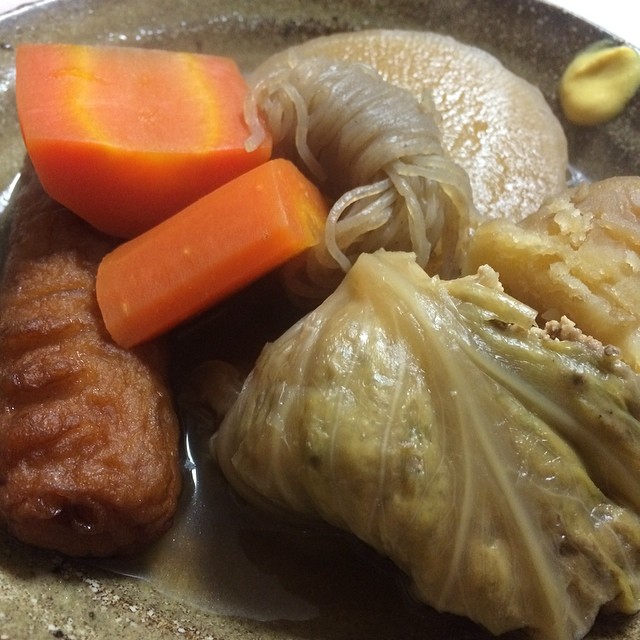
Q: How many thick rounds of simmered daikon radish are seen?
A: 1